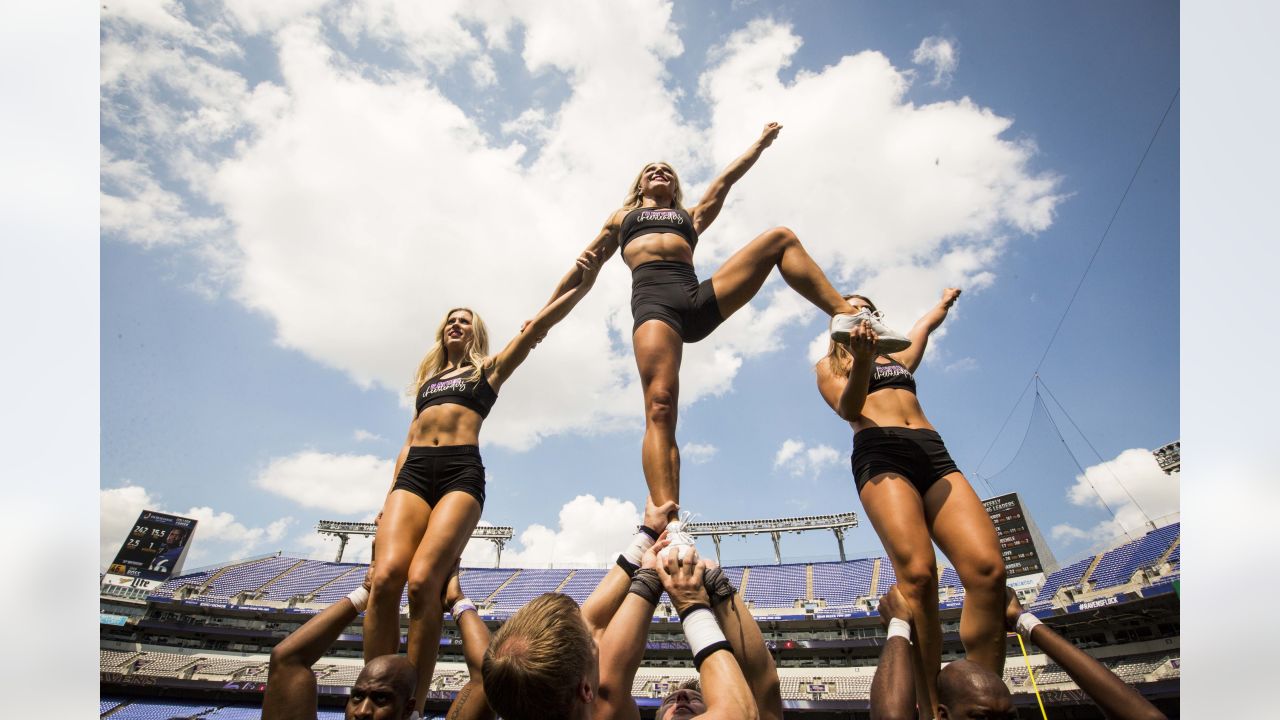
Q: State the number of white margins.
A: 2